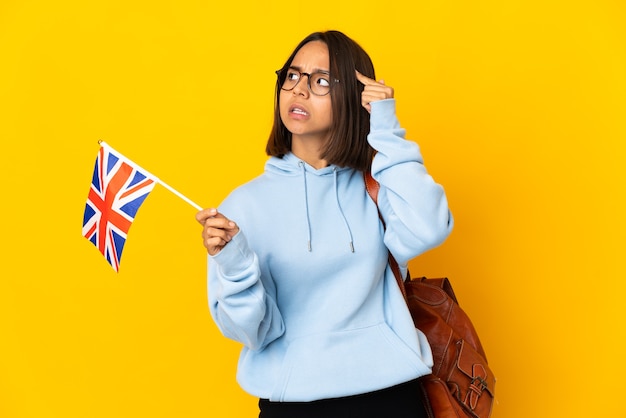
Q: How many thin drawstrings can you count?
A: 2